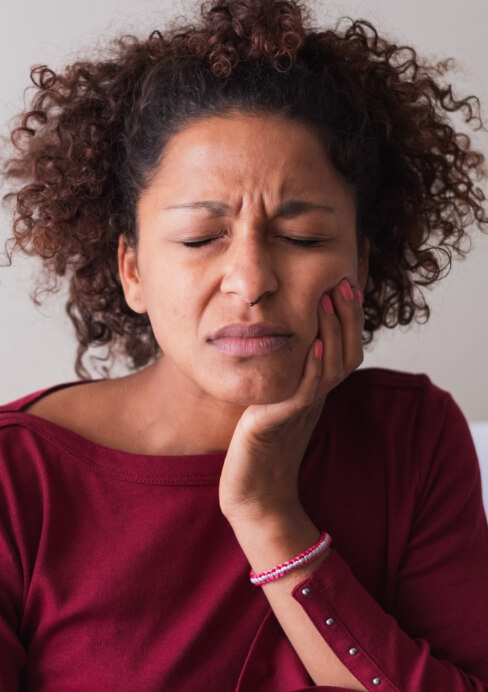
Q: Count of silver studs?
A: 4